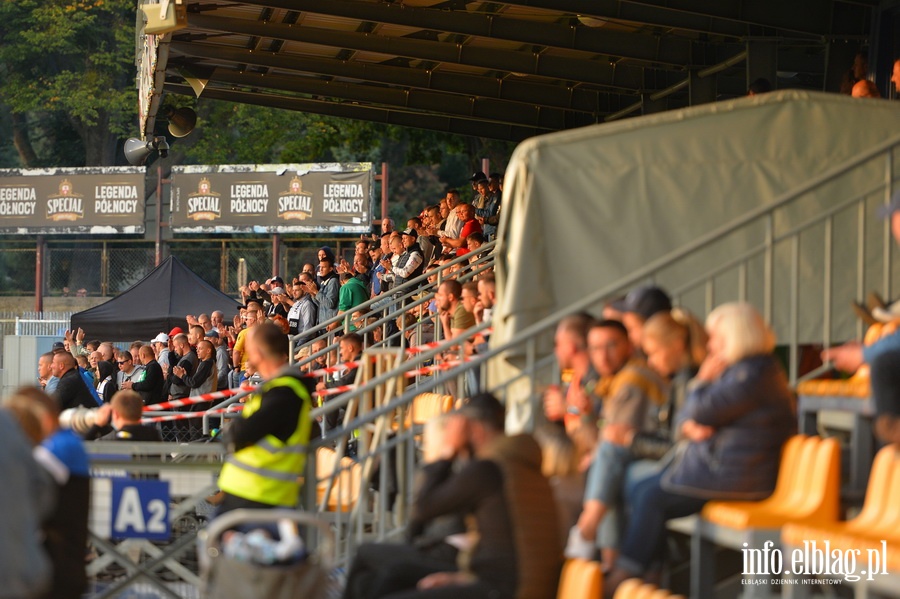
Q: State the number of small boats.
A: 0